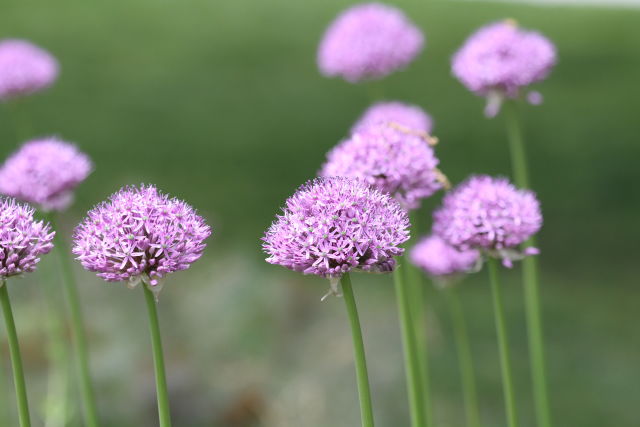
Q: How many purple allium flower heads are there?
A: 11